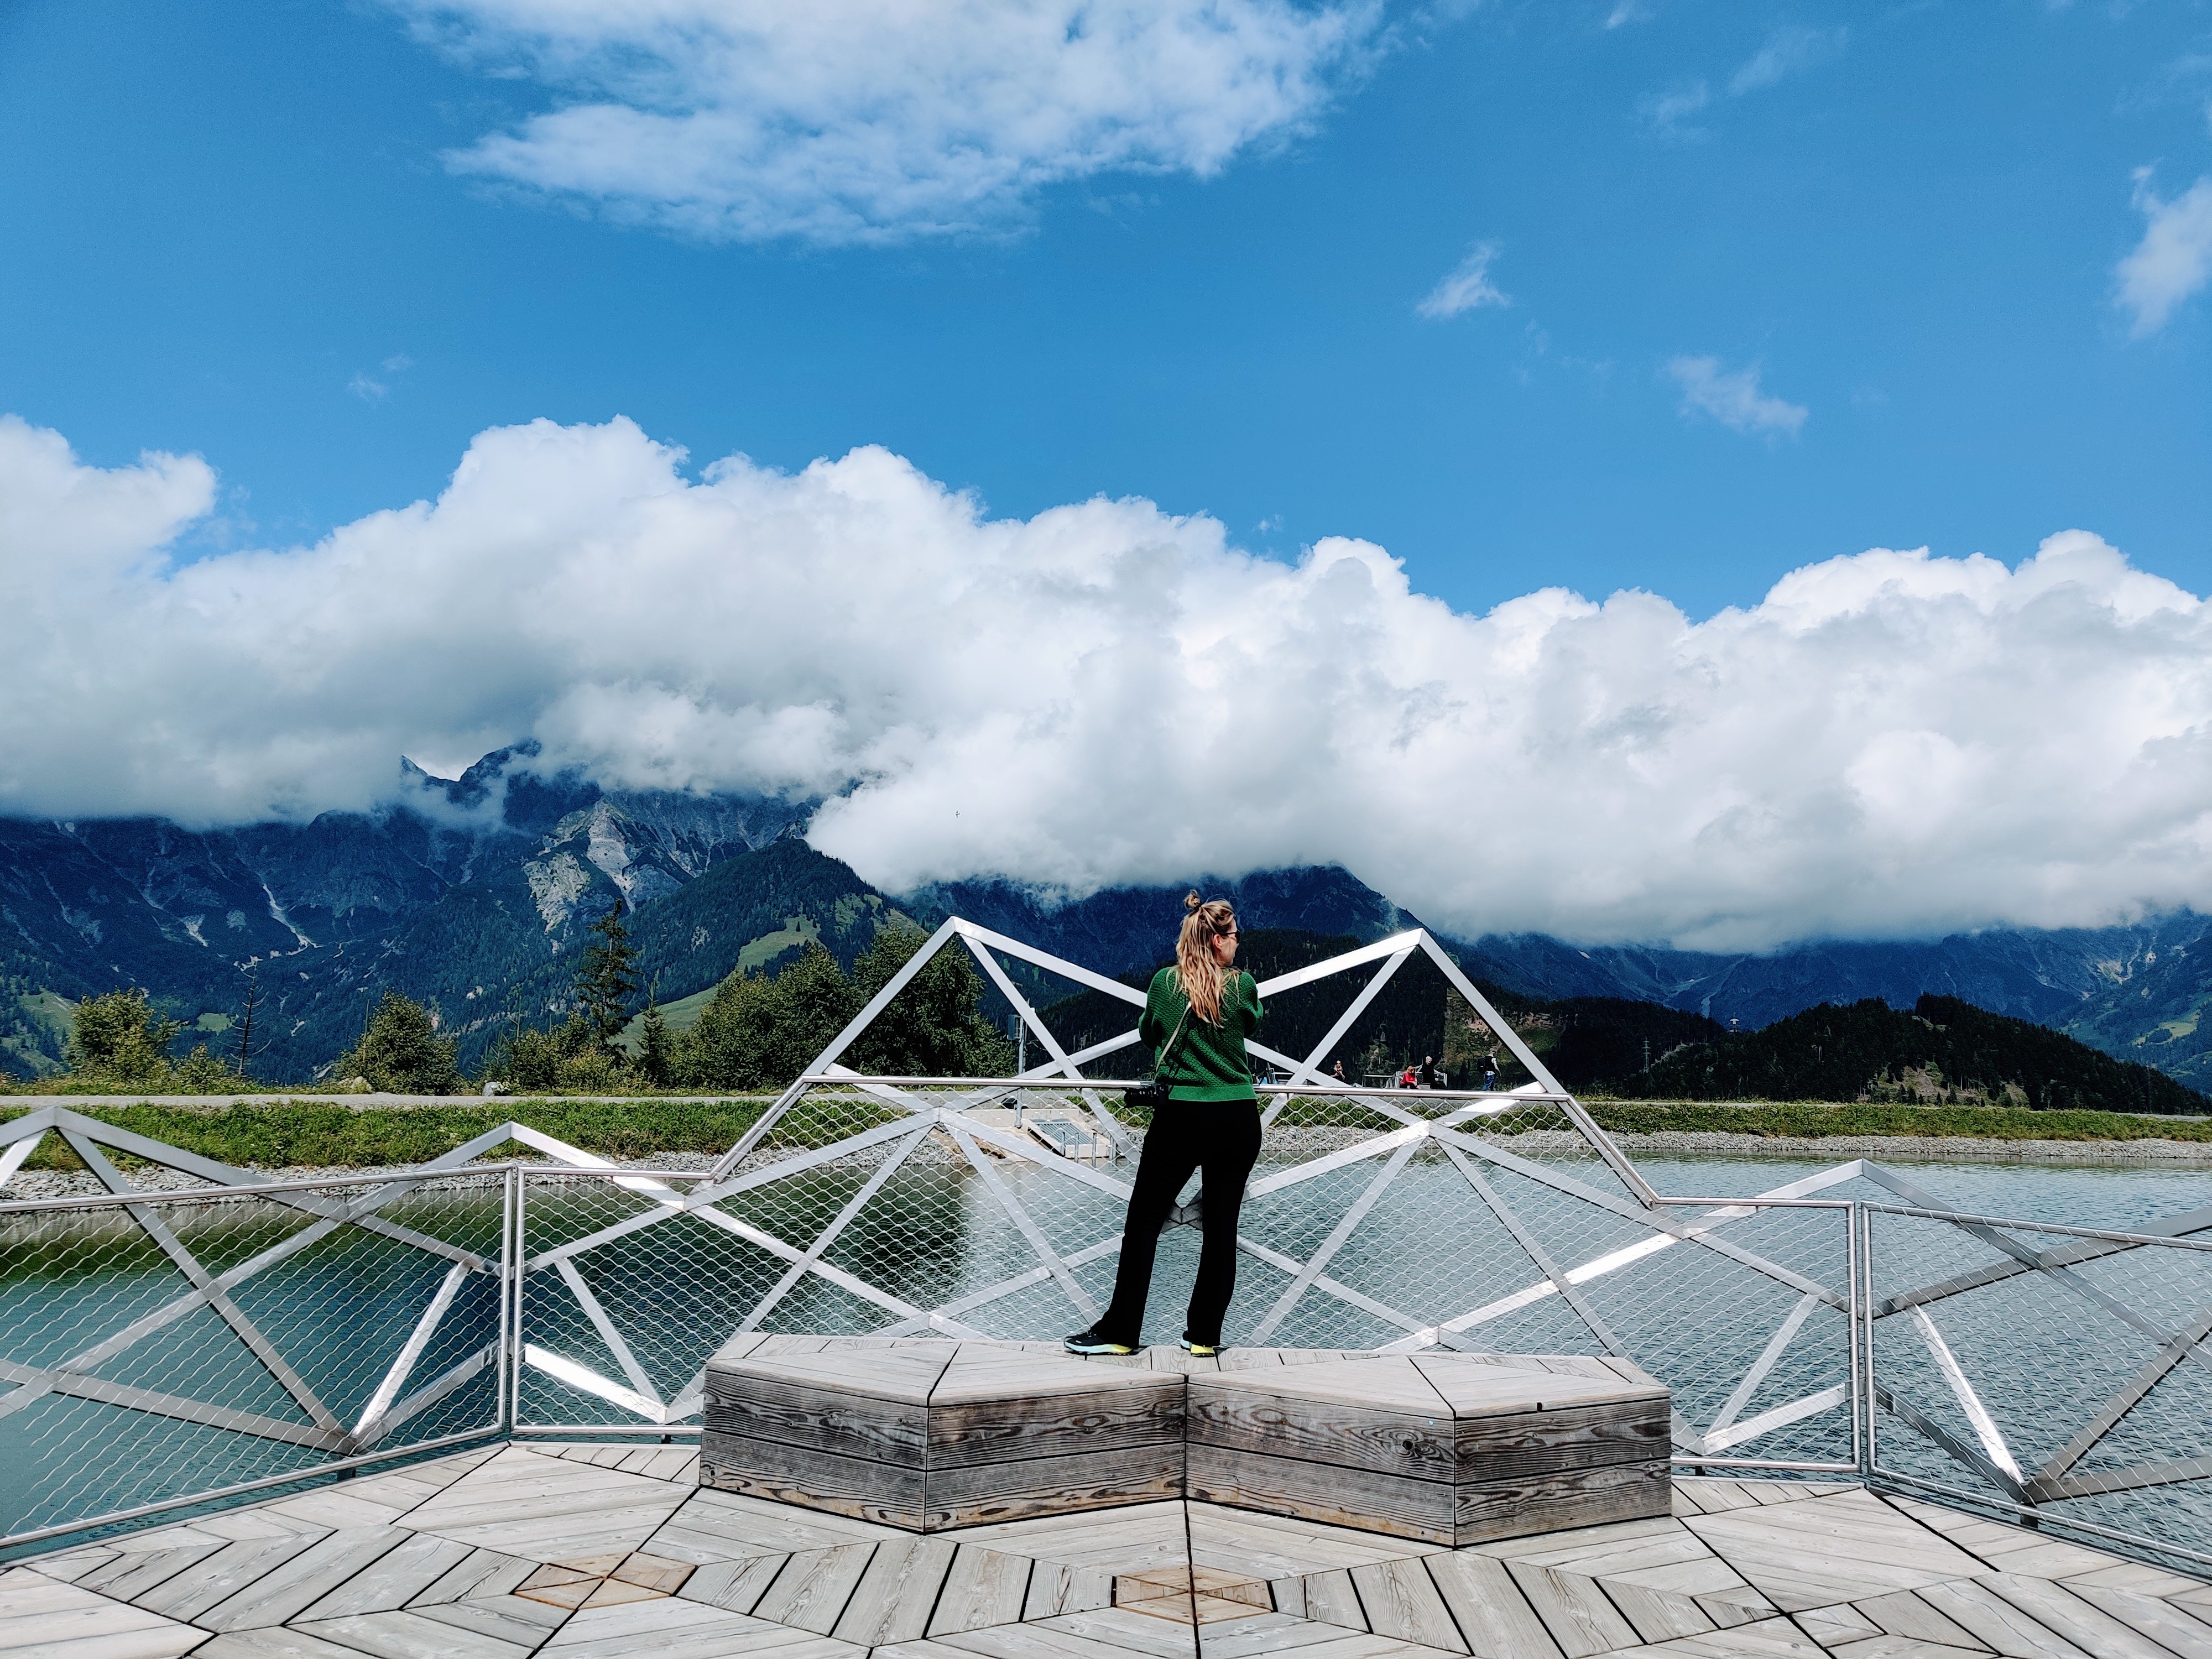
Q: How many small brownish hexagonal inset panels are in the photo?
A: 2